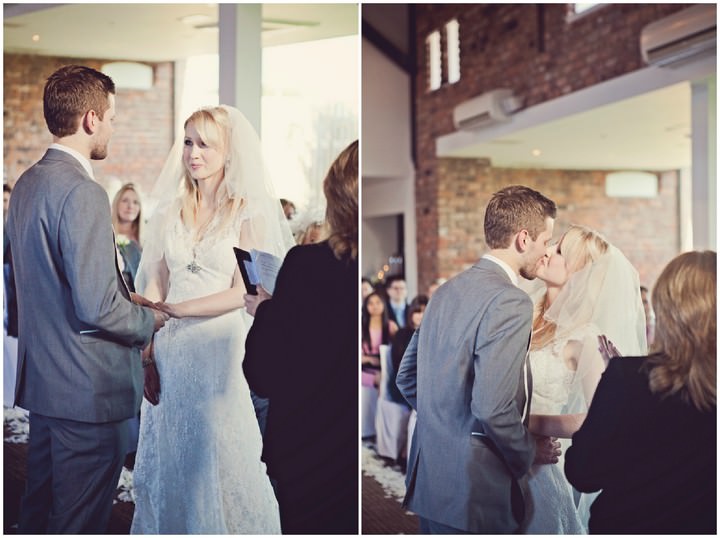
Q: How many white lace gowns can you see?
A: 2